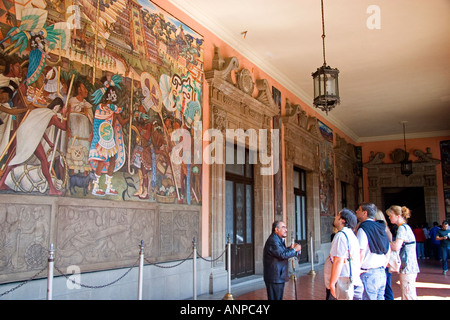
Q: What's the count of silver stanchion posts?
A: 6